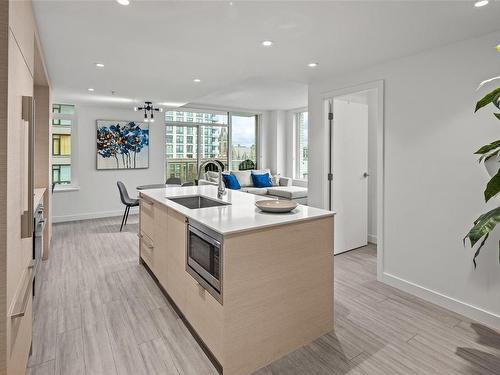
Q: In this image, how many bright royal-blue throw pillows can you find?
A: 2